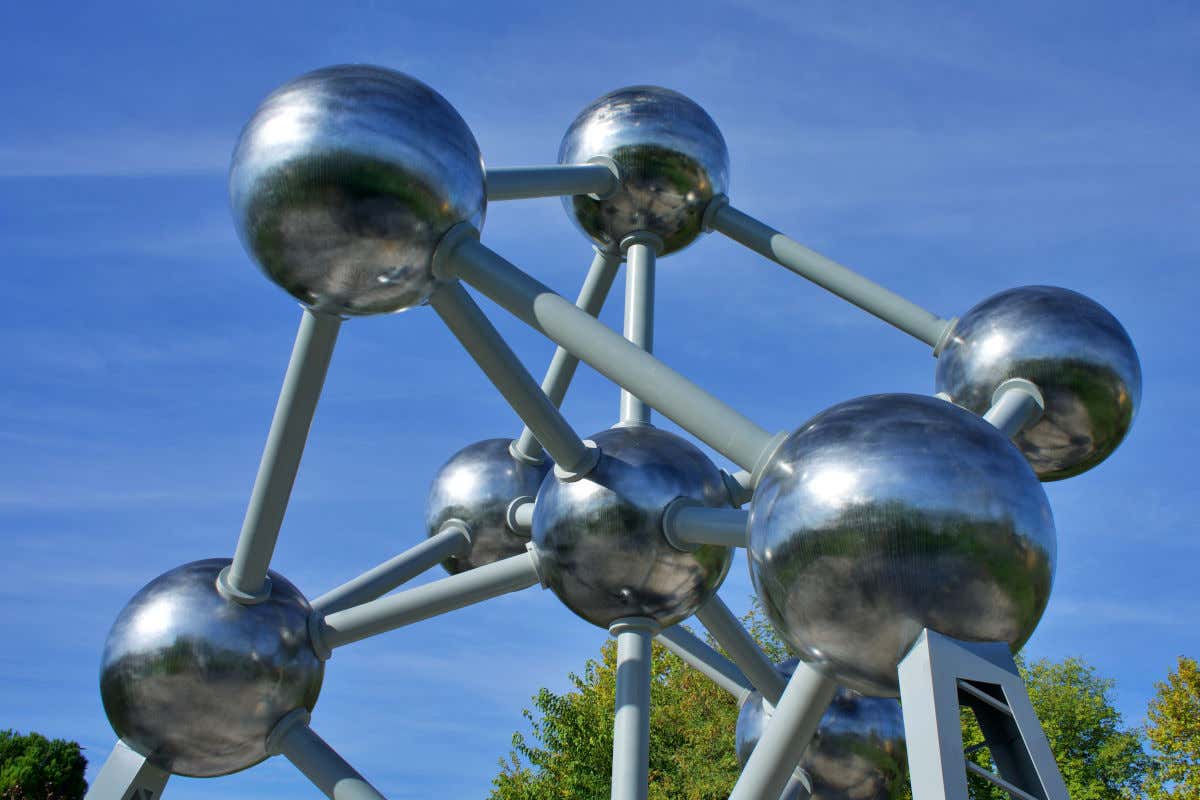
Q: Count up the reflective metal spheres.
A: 8